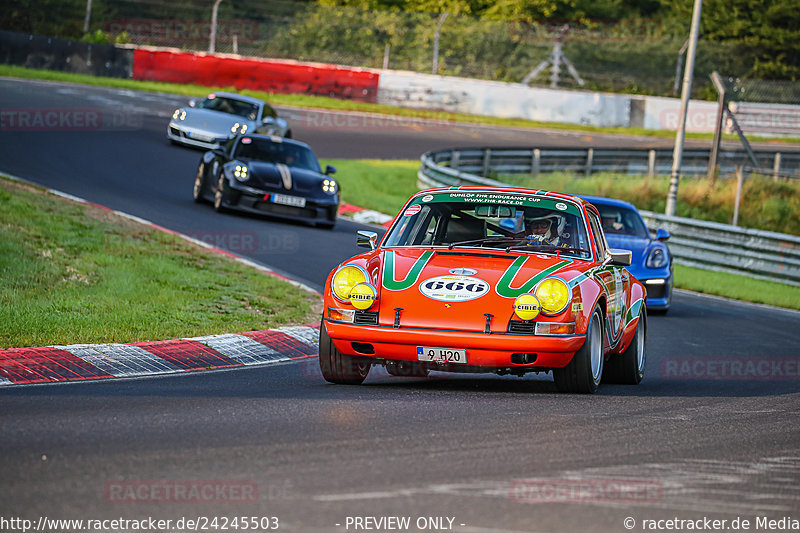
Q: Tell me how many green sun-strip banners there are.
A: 1